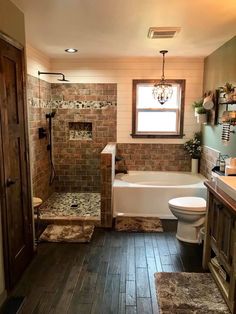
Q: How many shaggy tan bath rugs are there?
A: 3